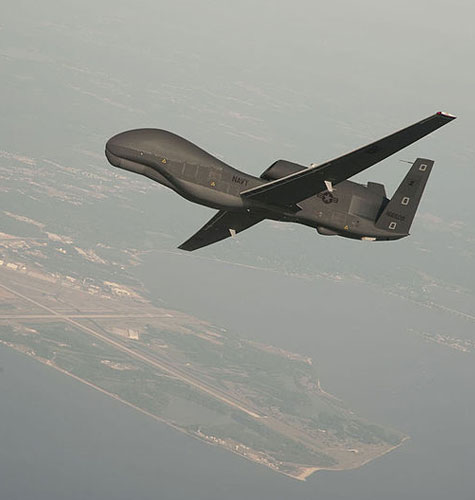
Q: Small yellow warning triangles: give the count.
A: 3